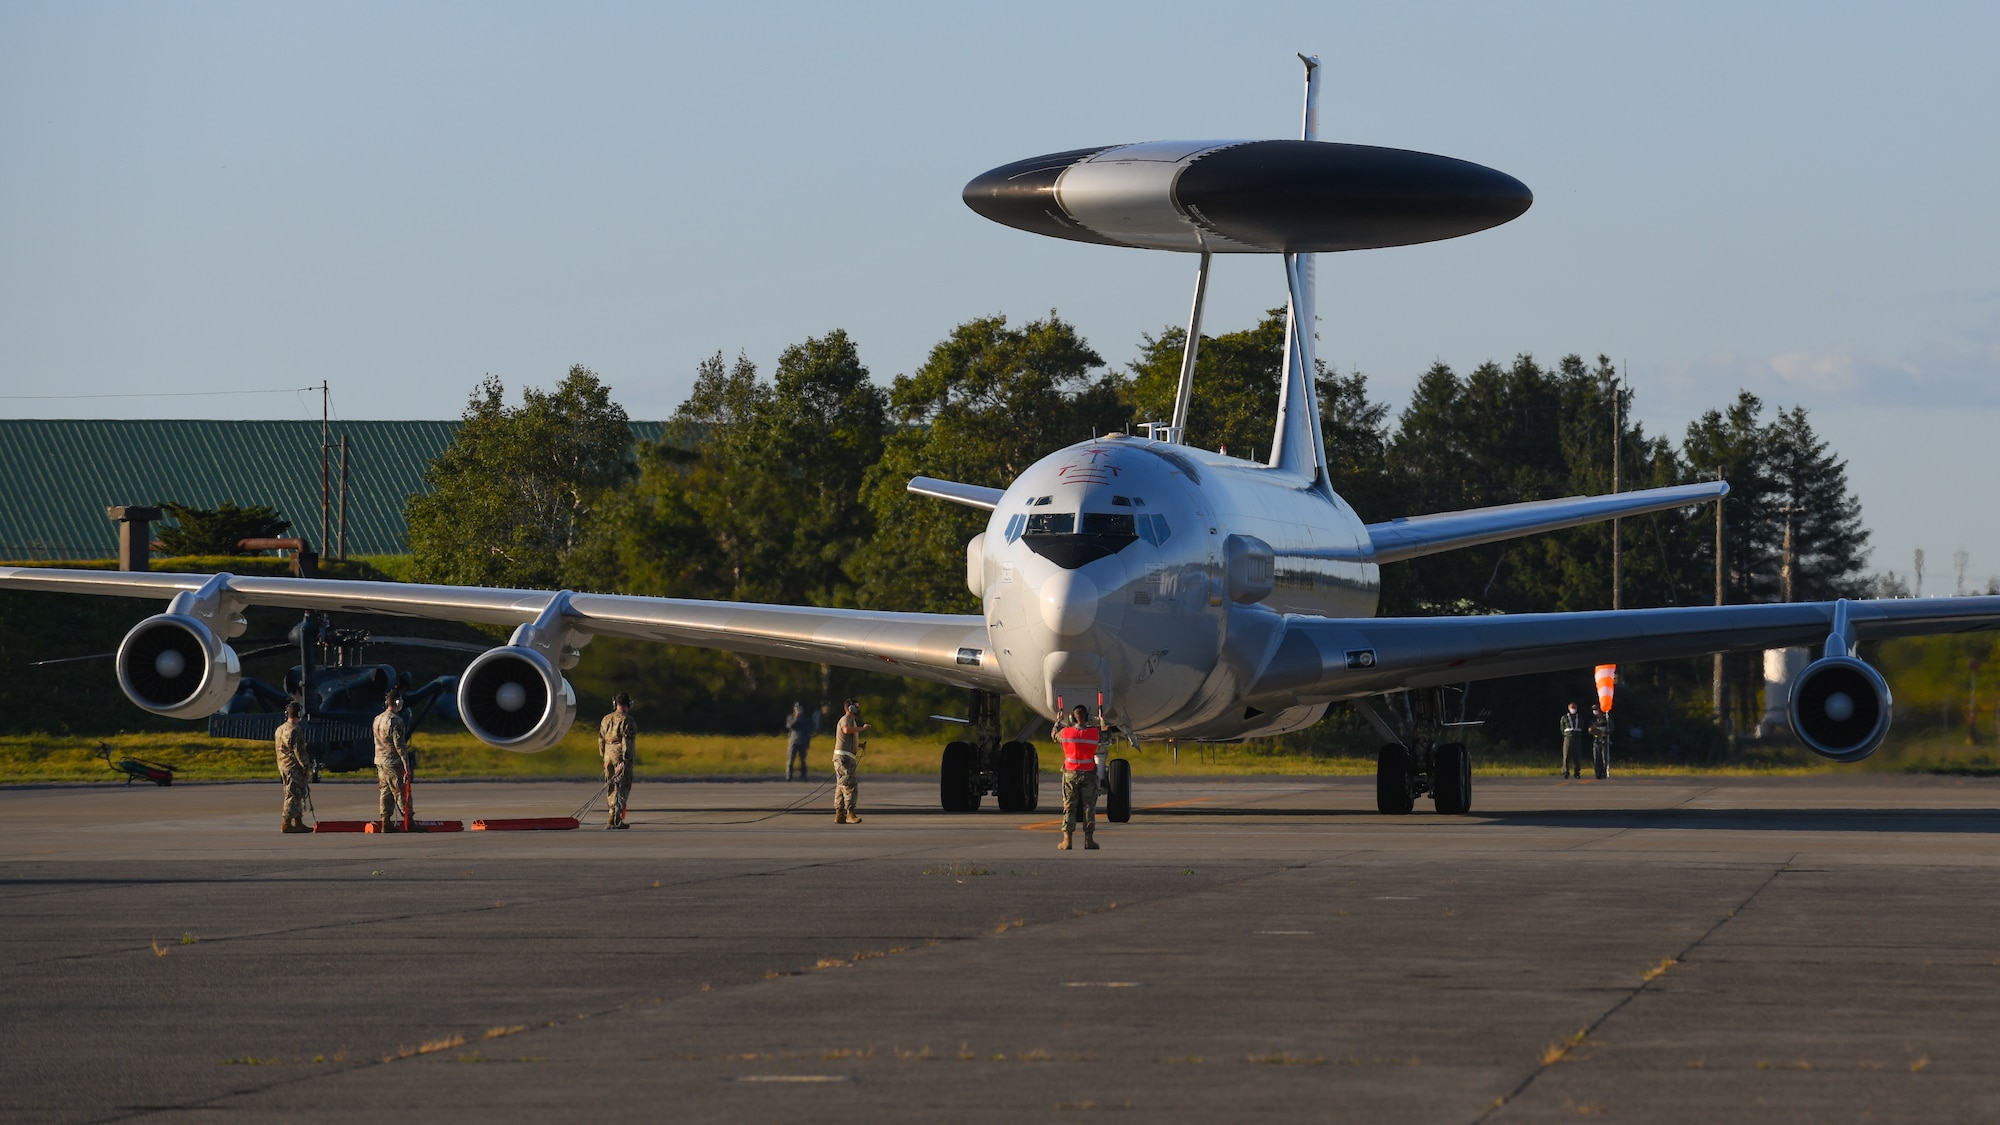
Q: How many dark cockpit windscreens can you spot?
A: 2